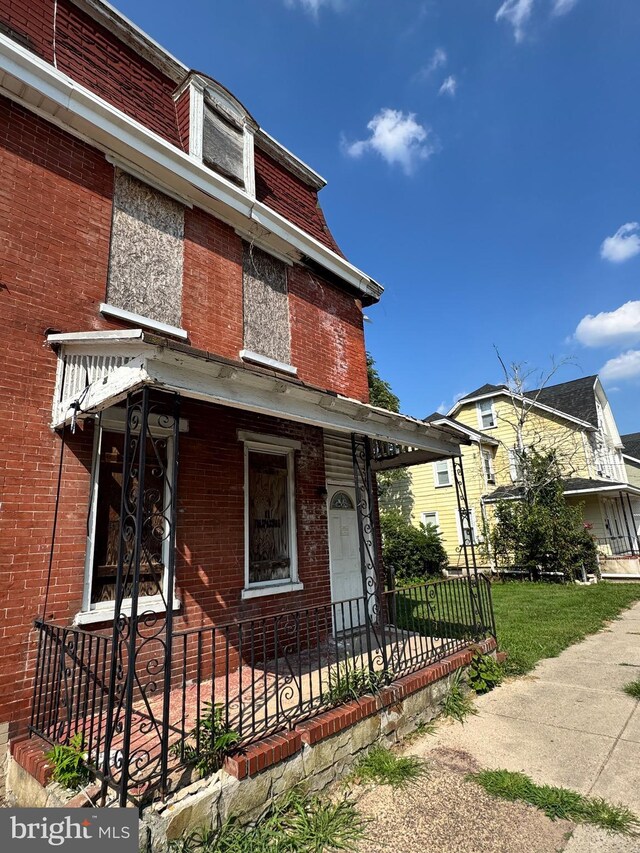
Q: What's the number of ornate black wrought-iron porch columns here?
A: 3